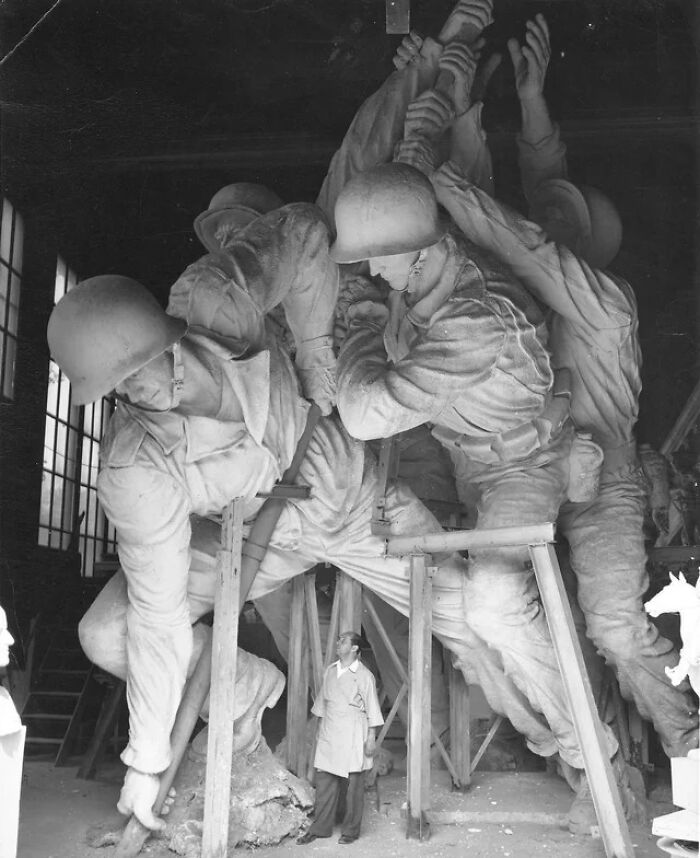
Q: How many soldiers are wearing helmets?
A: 4